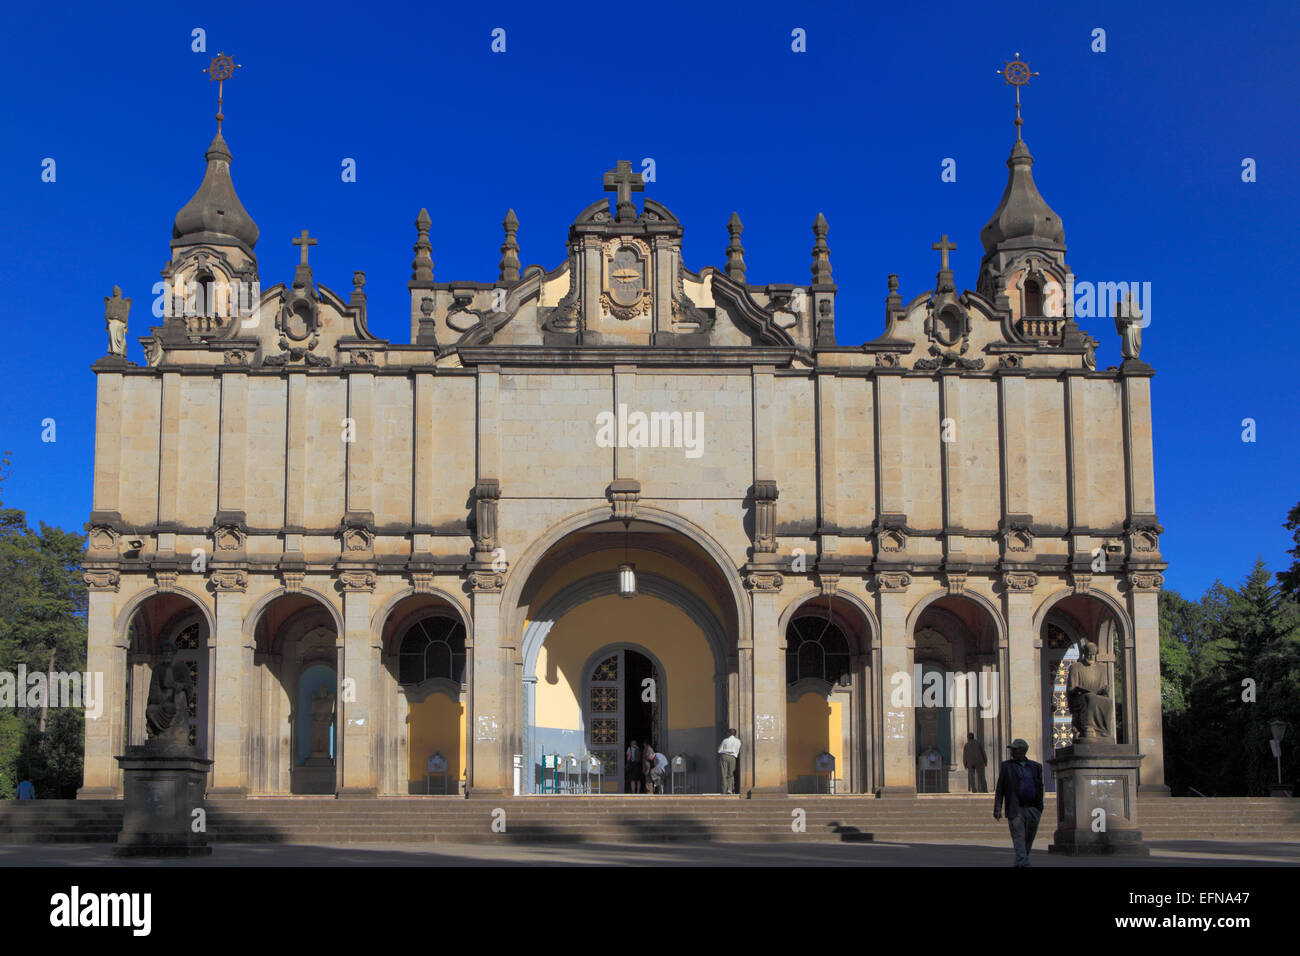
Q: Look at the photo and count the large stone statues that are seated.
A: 2